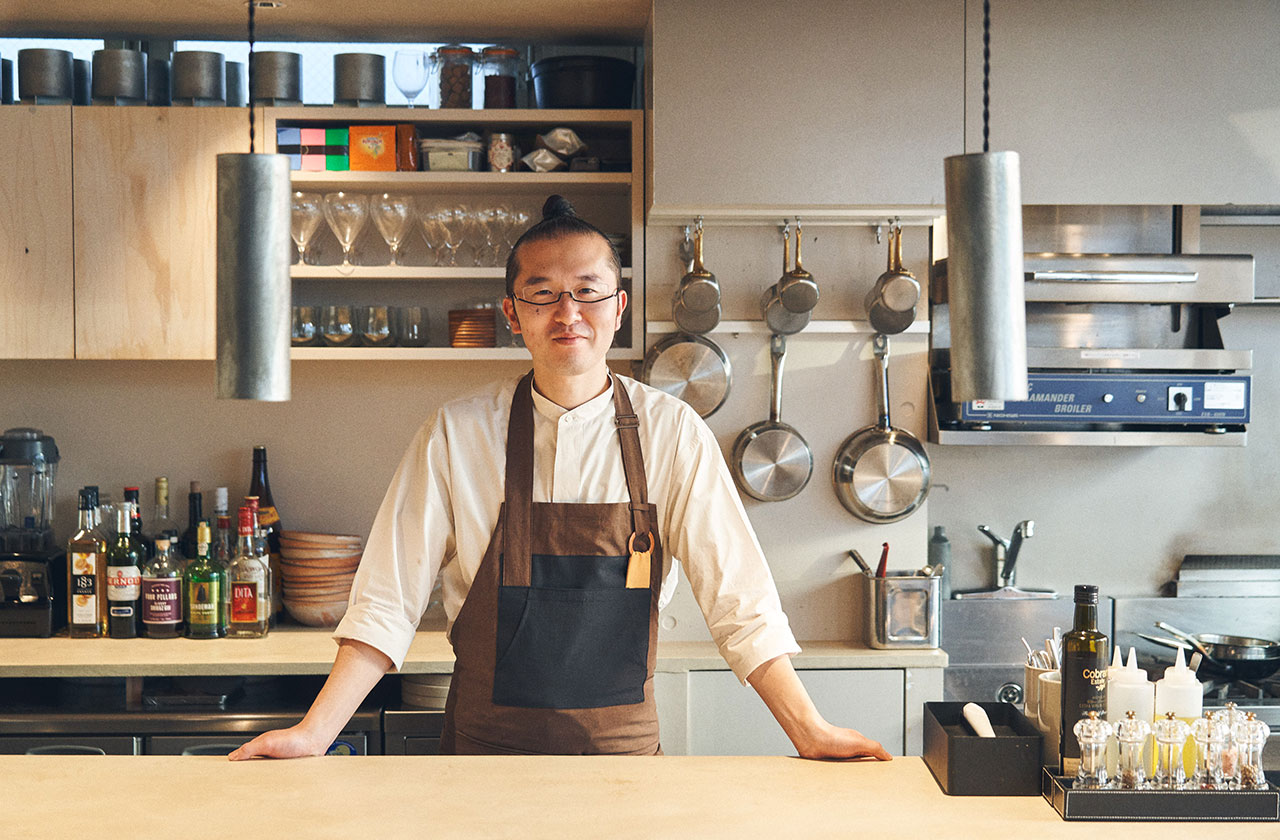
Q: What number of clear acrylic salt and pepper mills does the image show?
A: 6